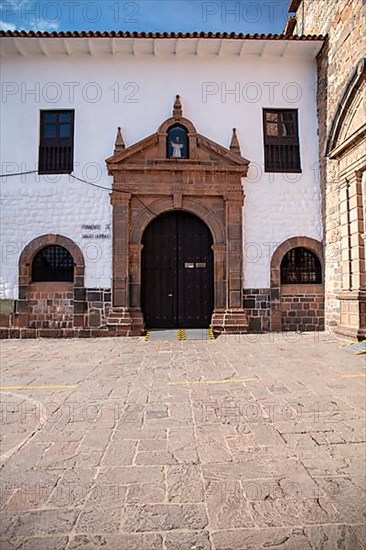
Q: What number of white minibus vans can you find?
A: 0